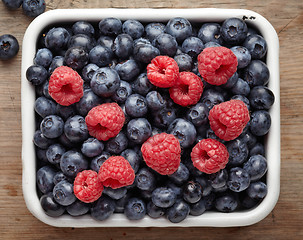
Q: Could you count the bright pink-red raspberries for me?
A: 10